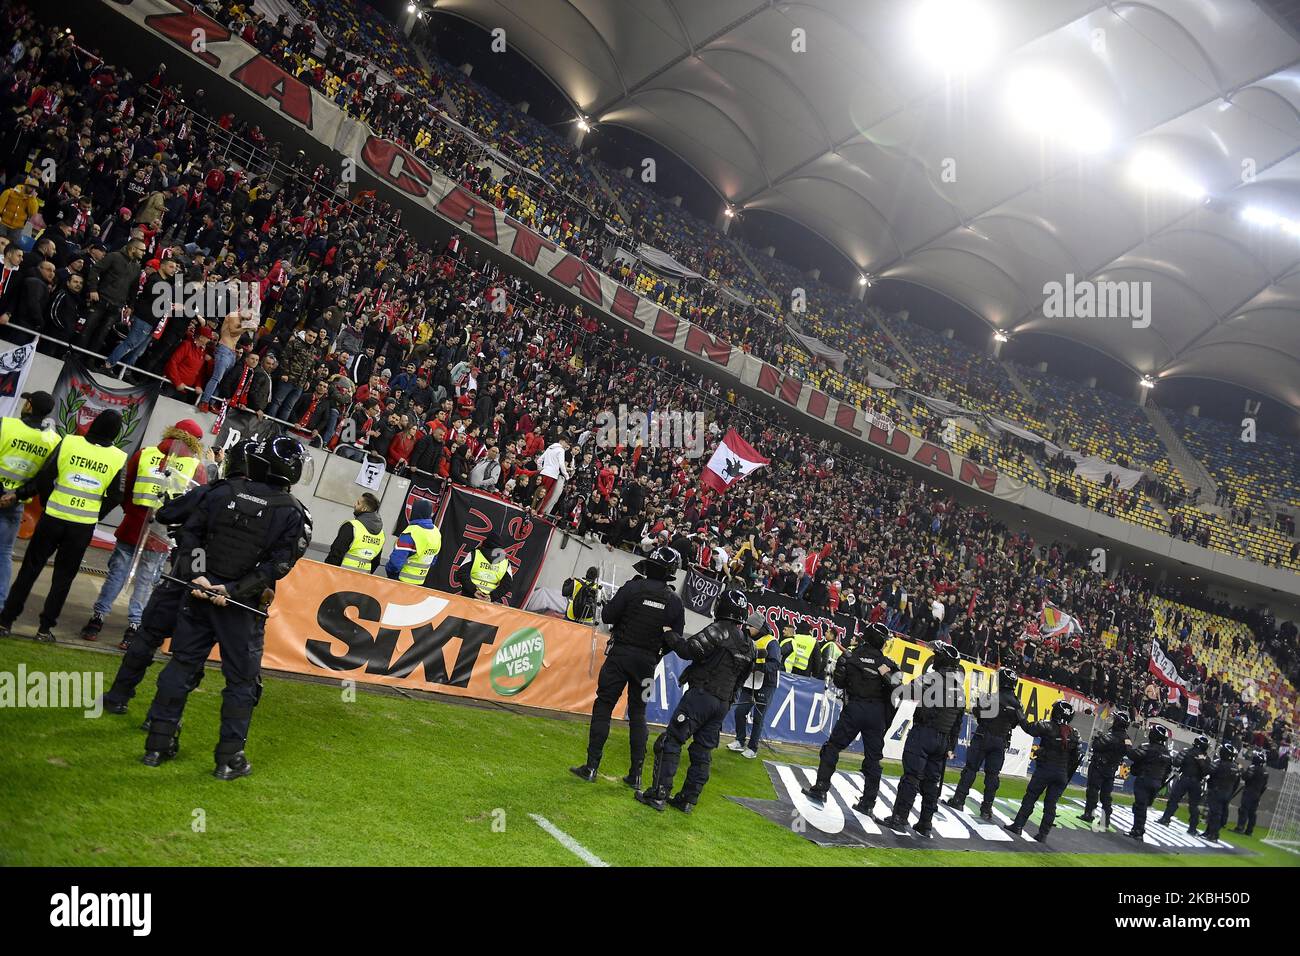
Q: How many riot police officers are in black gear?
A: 13